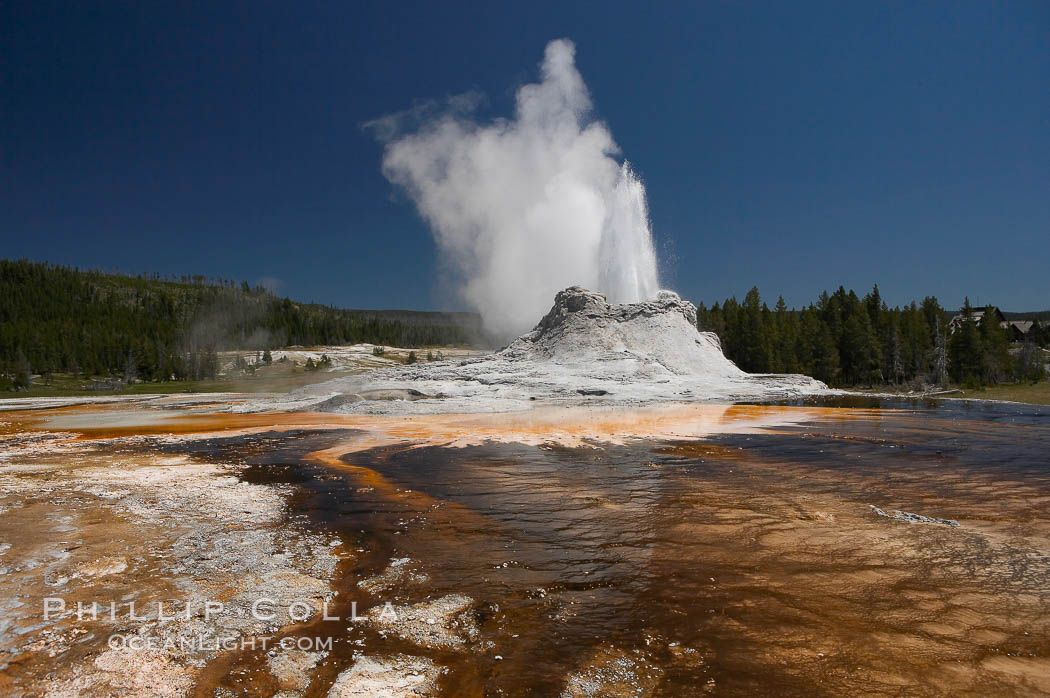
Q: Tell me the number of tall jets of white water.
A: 1